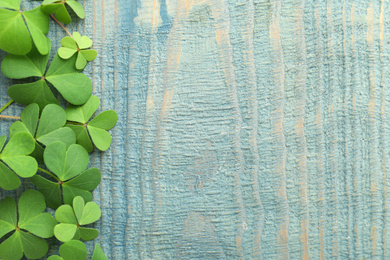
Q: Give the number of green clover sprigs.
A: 11